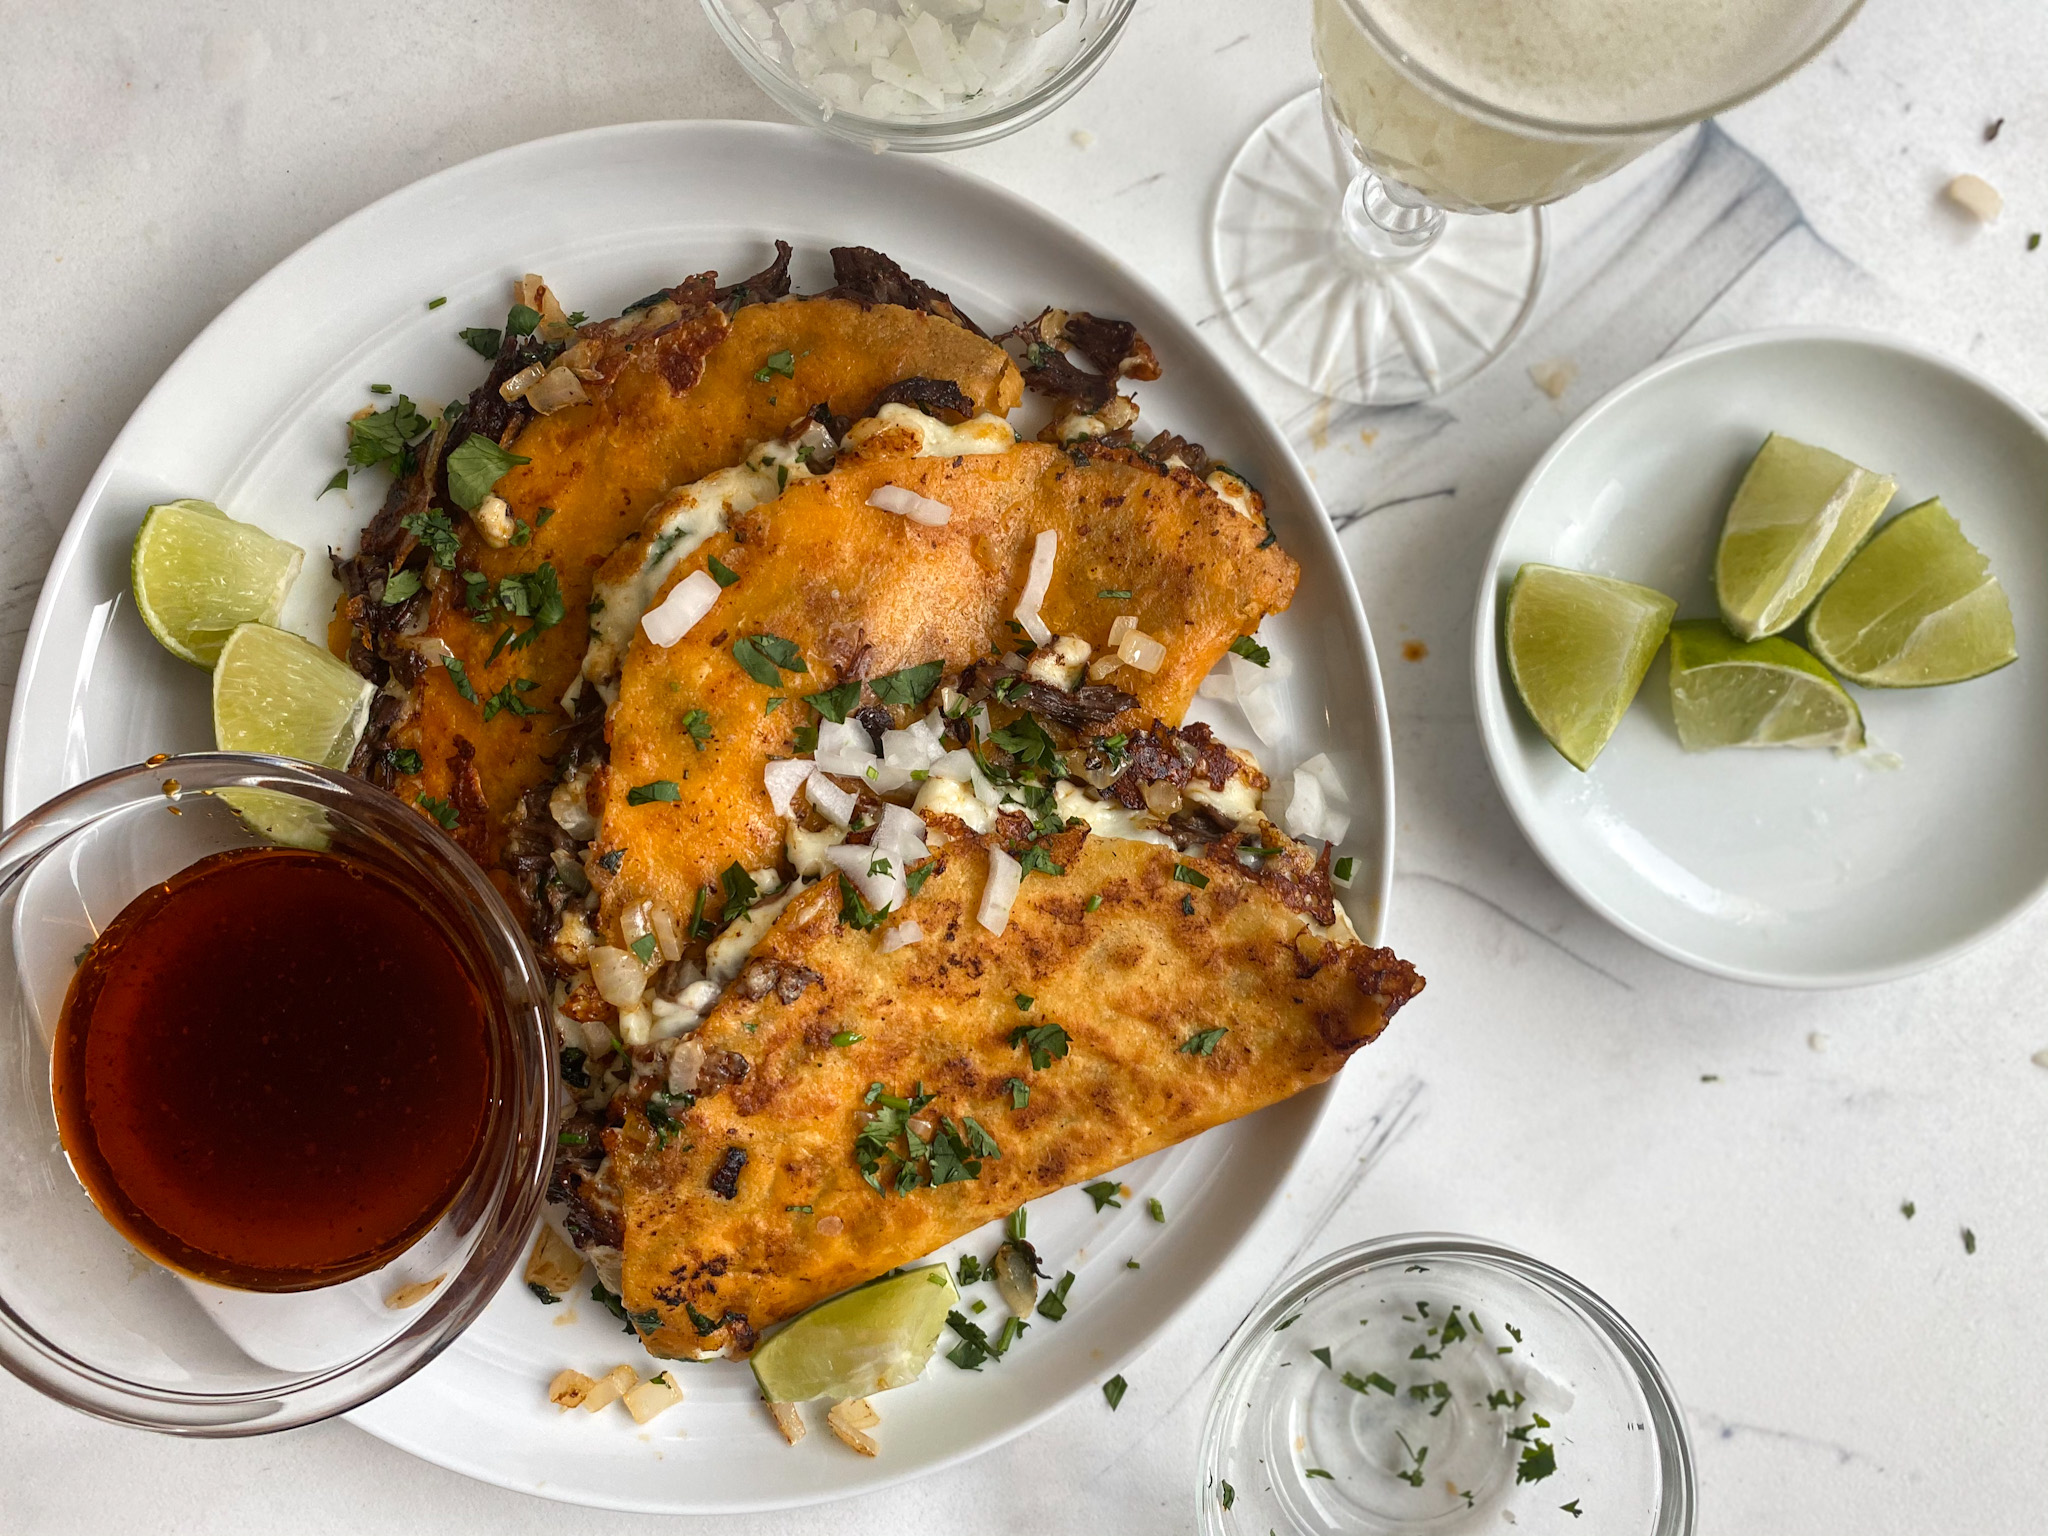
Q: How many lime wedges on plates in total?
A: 7